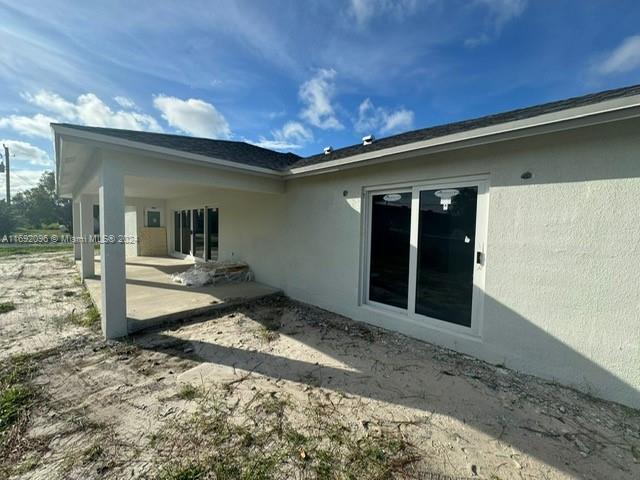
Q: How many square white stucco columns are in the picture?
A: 3